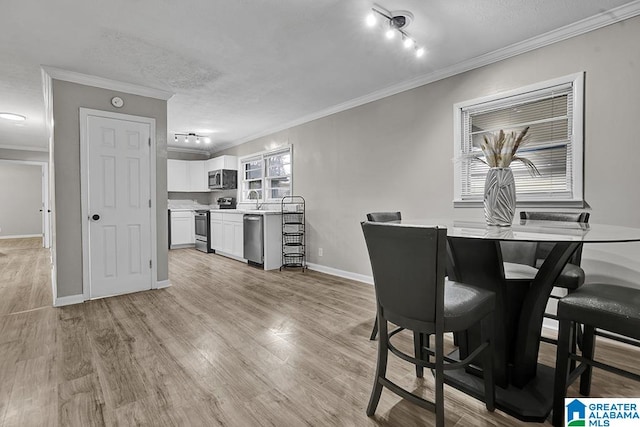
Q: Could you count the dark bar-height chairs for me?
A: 4